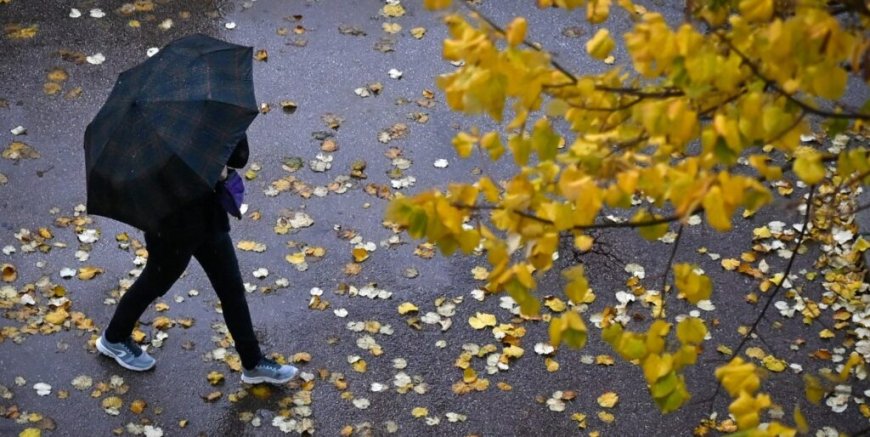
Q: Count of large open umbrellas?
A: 1